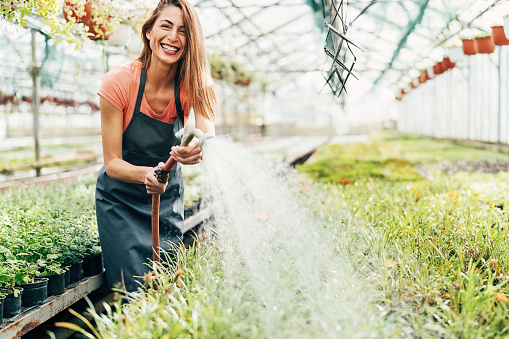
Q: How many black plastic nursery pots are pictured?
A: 7